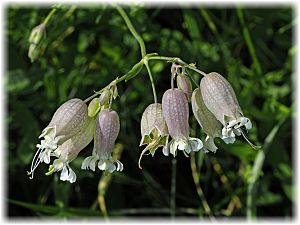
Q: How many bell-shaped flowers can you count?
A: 7